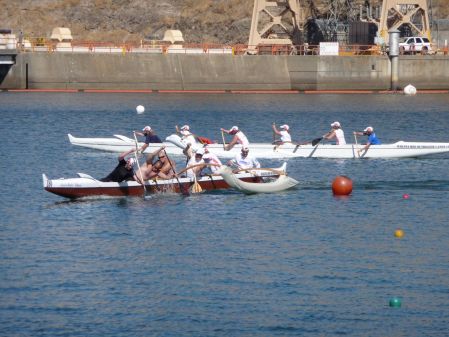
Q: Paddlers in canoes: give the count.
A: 12